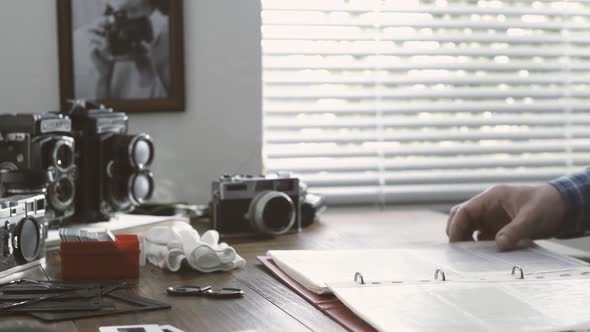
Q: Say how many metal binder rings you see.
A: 3